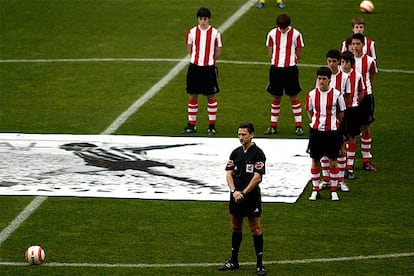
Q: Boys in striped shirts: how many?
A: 8